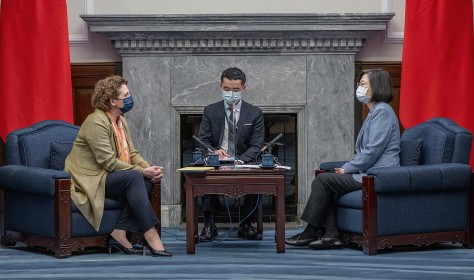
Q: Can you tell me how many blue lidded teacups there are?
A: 3